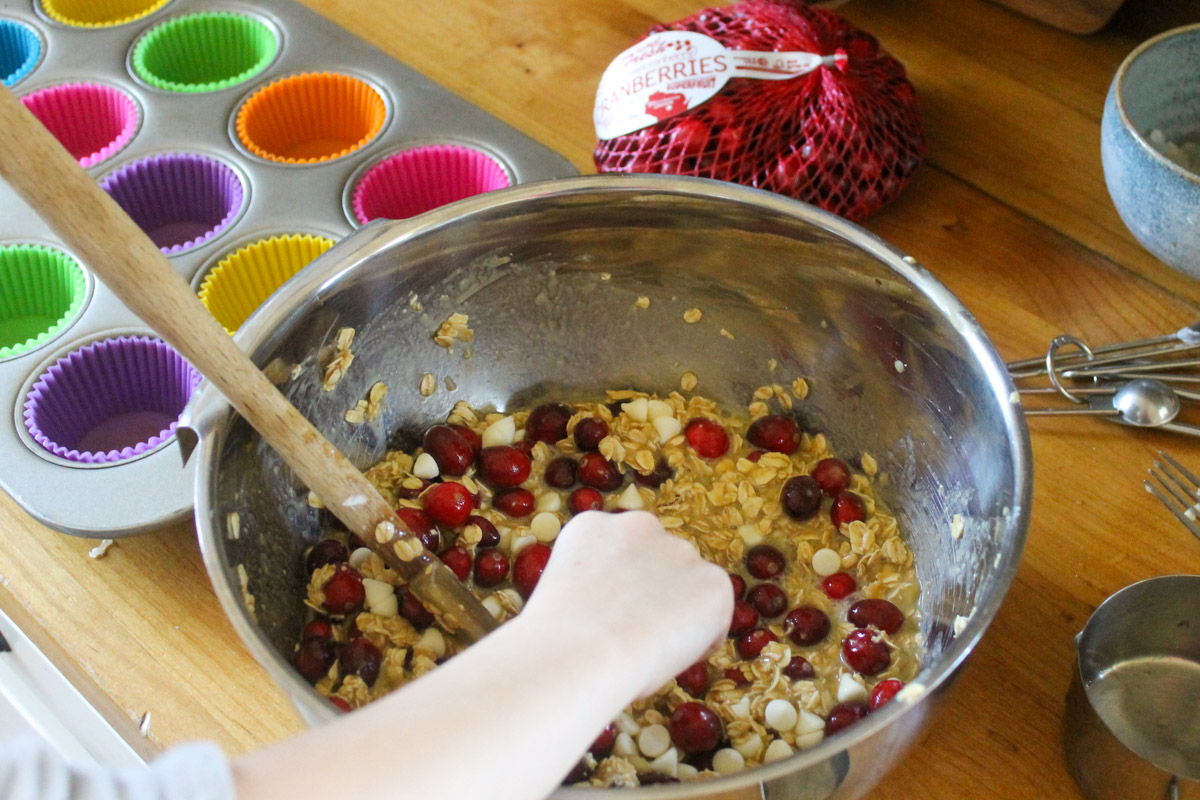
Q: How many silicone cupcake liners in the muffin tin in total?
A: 10